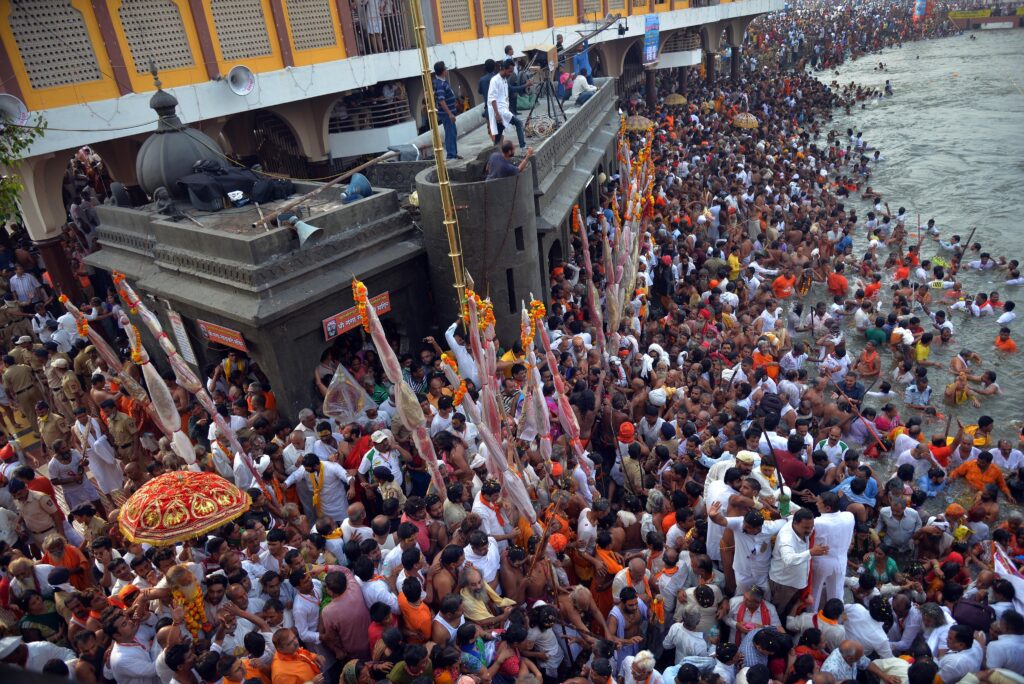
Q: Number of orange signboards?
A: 2